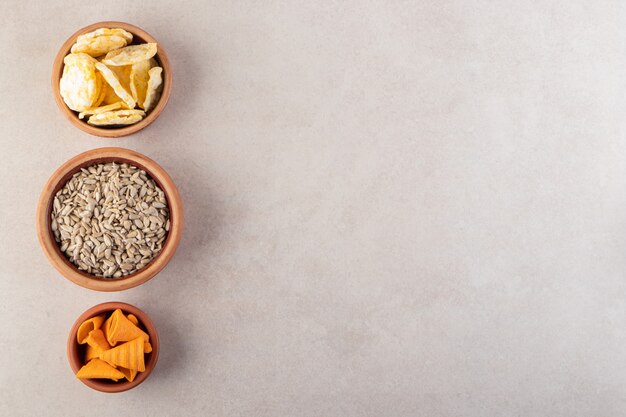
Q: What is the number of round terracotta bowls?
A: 3